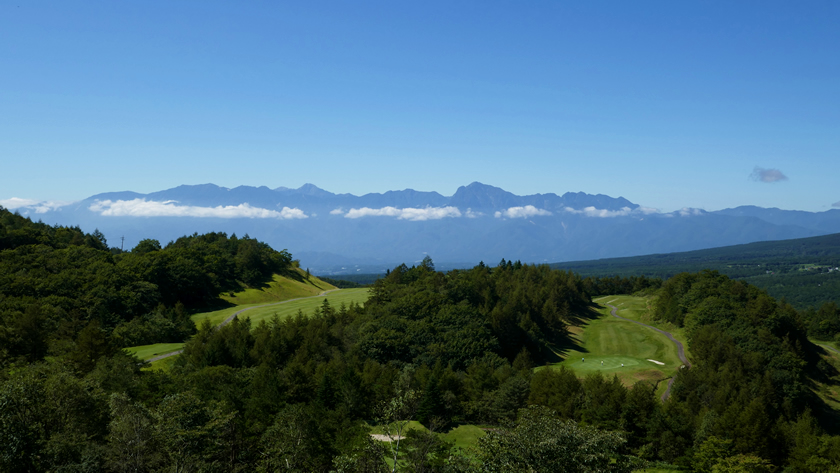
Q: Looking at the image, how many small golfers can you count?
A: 3